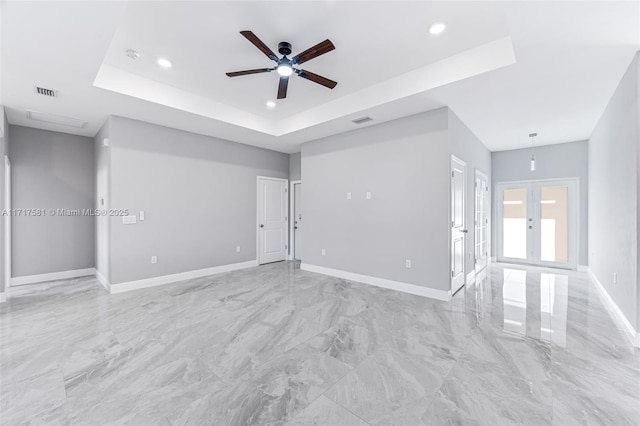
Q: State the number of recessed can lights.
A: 3